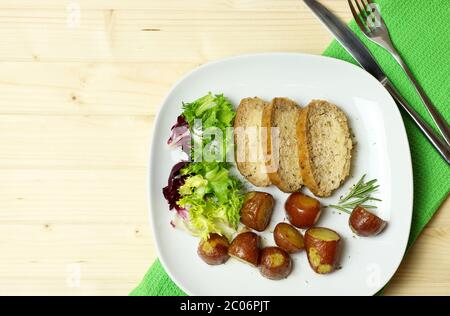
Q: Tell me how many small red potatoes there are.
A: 8